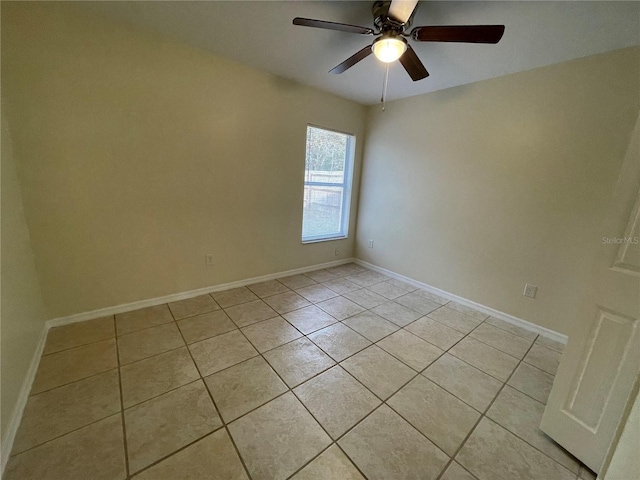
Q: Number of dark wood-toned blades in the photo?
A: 4